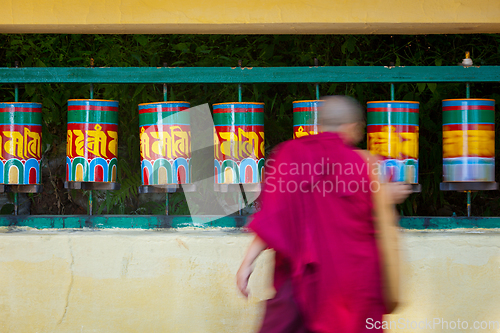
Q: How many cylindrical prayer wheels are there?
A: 7